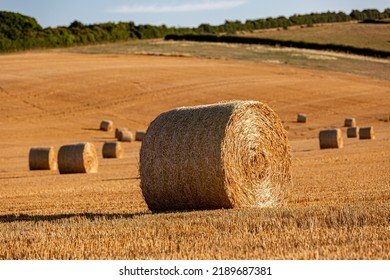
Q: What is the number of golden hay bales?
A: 13